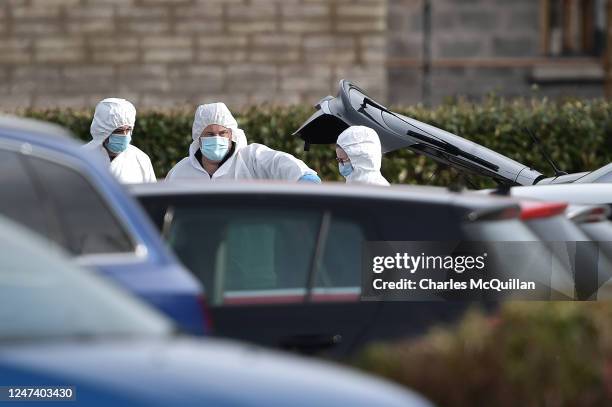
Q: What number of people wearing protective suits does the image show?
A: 3